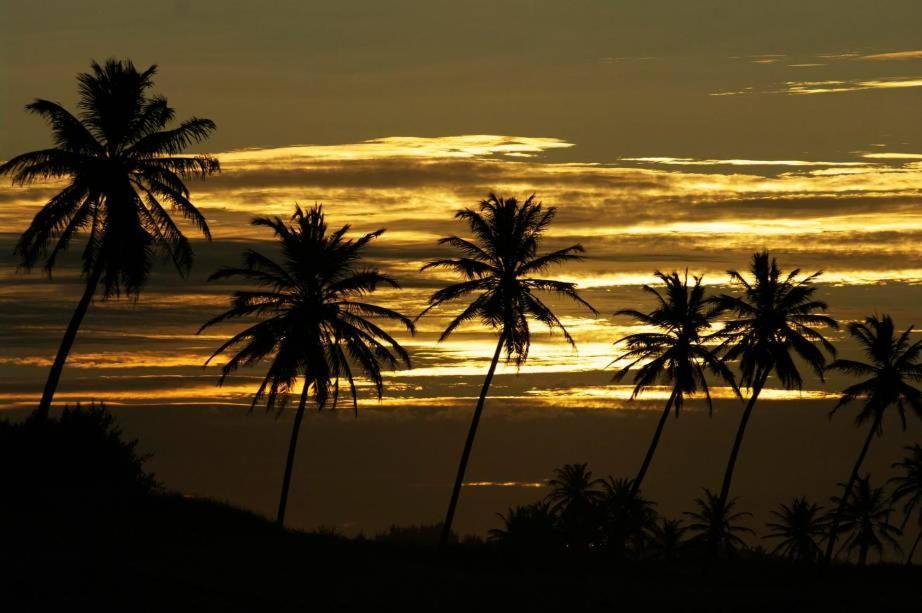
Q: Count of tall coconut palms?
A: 6